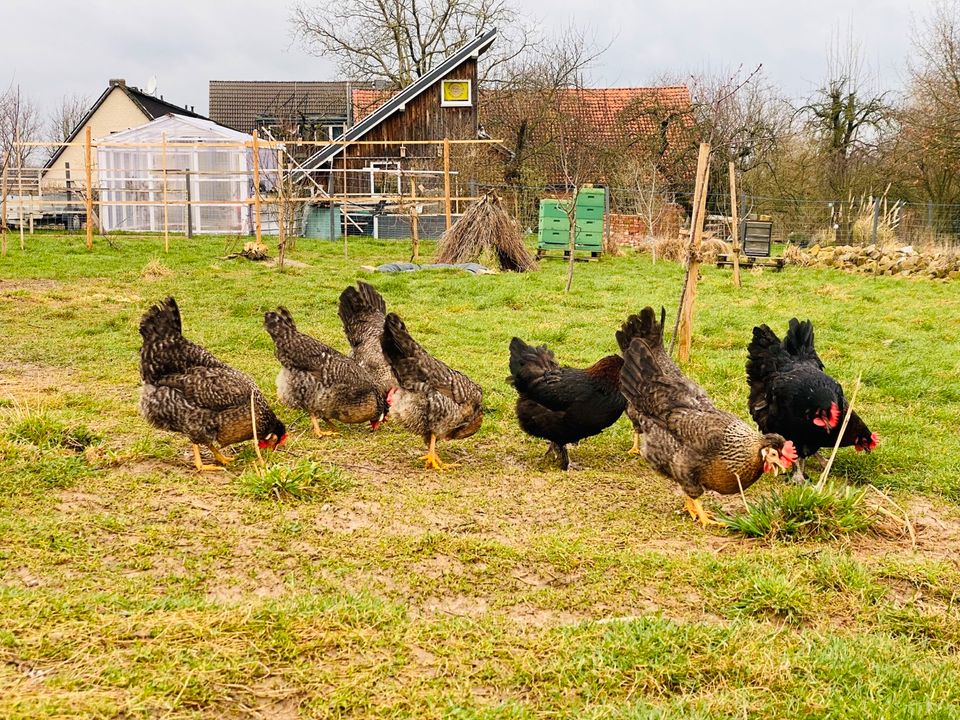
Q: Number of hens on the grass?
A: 9